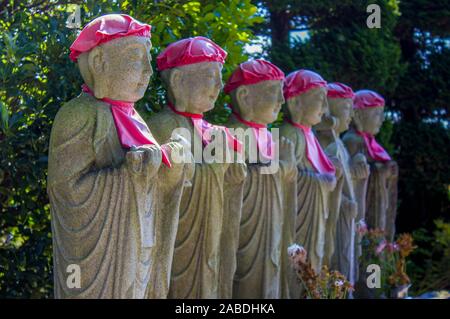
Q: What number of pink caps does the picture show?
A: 6